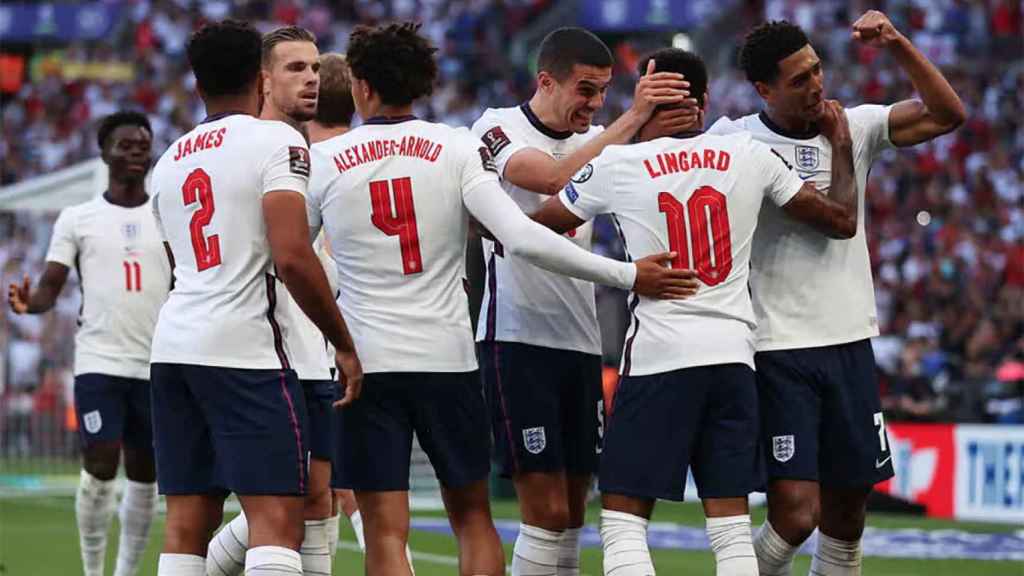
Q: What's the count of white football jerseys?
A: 8